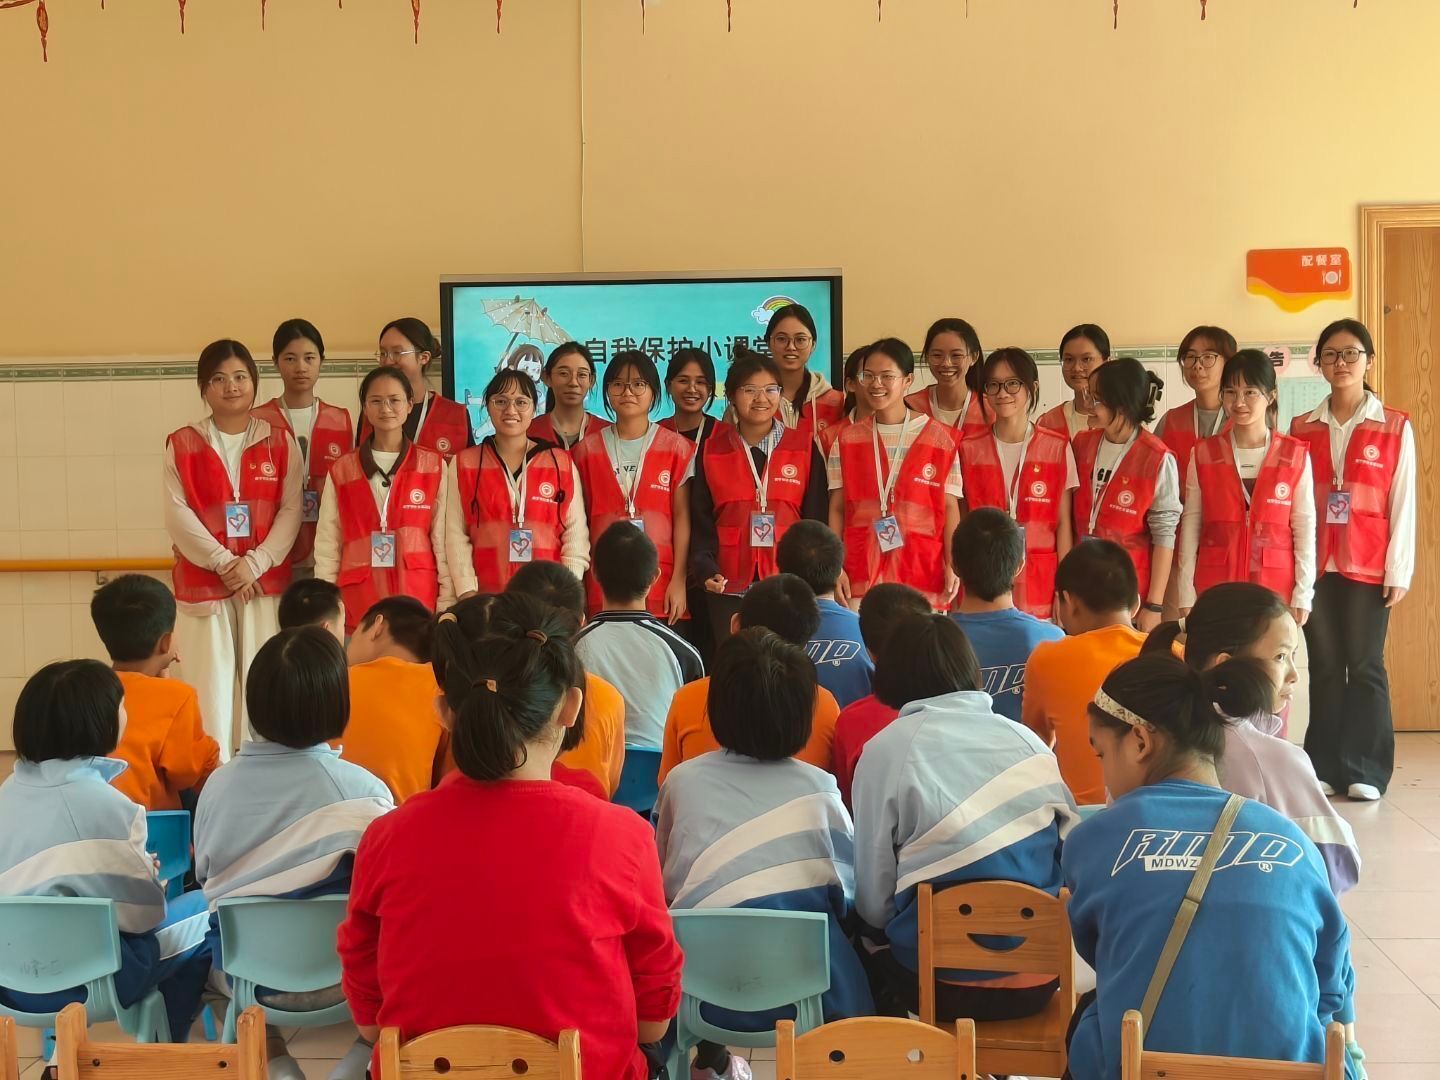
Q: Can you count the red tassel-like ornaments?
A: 14